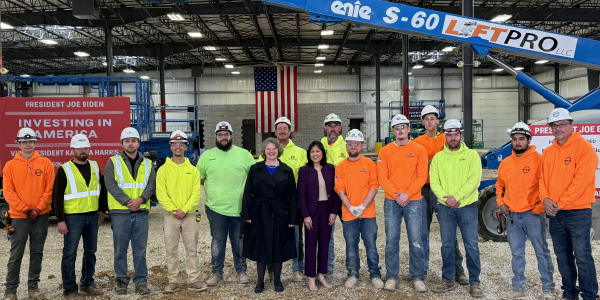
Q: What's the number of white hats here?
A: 13